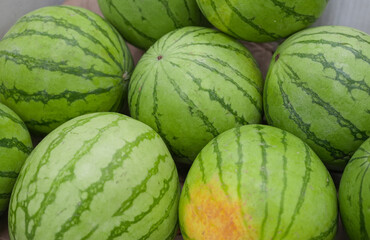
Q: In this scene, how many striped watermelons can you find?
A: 9